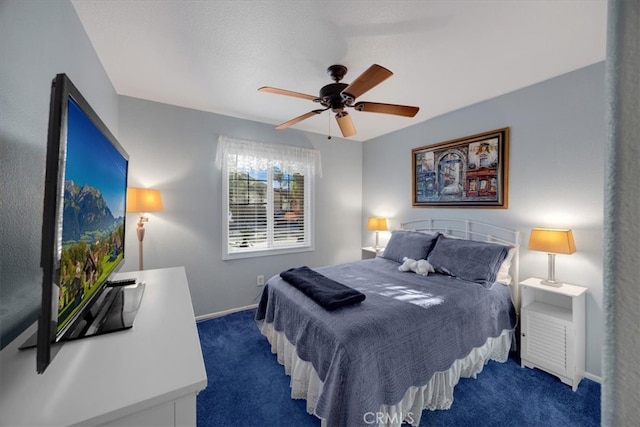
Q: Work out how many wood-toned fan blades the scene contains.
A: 5